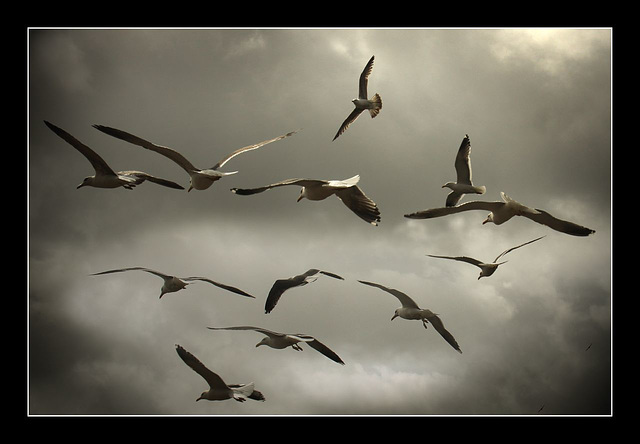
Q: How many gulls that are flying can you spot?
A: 12